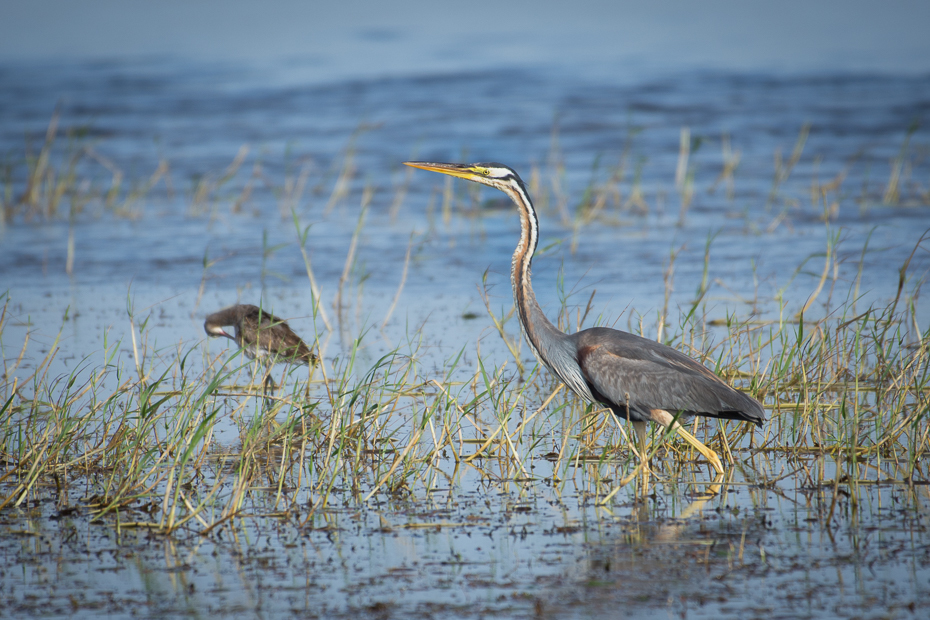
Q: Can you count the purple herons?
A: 1